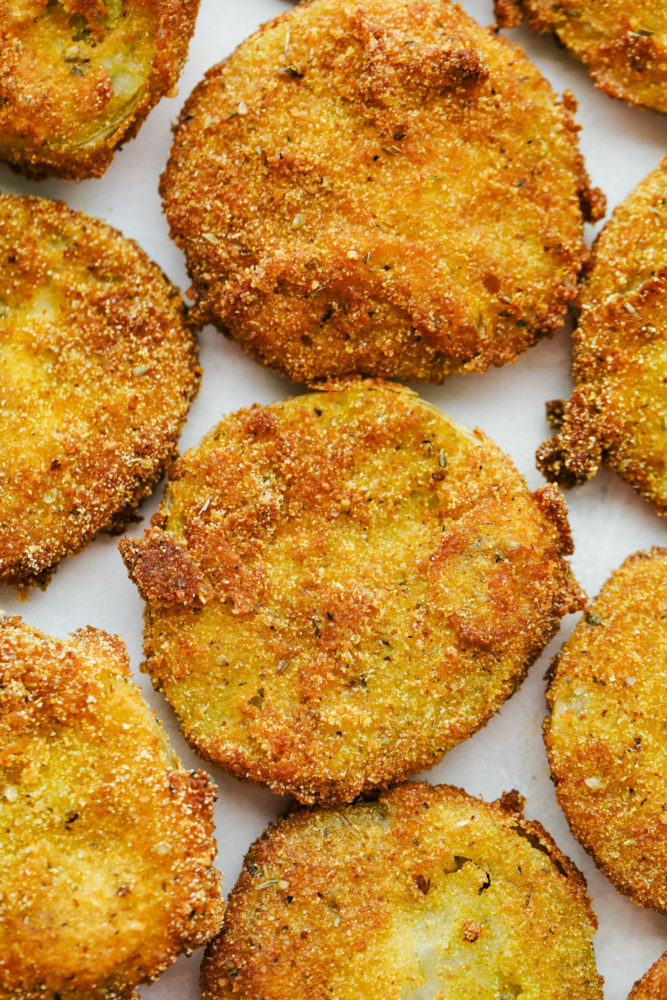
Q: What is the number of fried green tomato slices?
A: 10